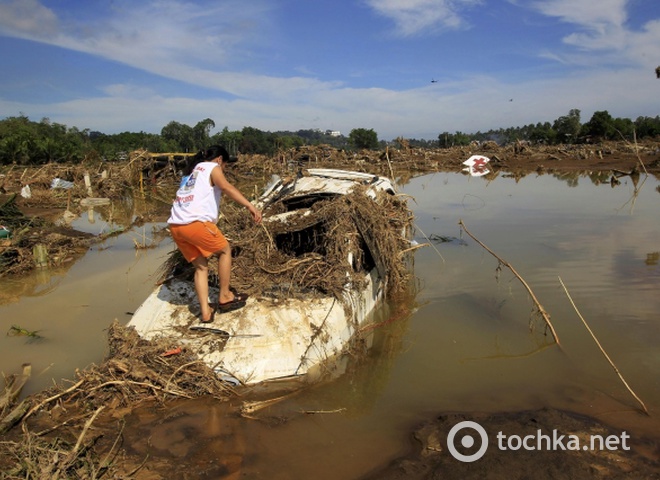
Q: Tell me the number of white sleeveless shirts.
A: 1